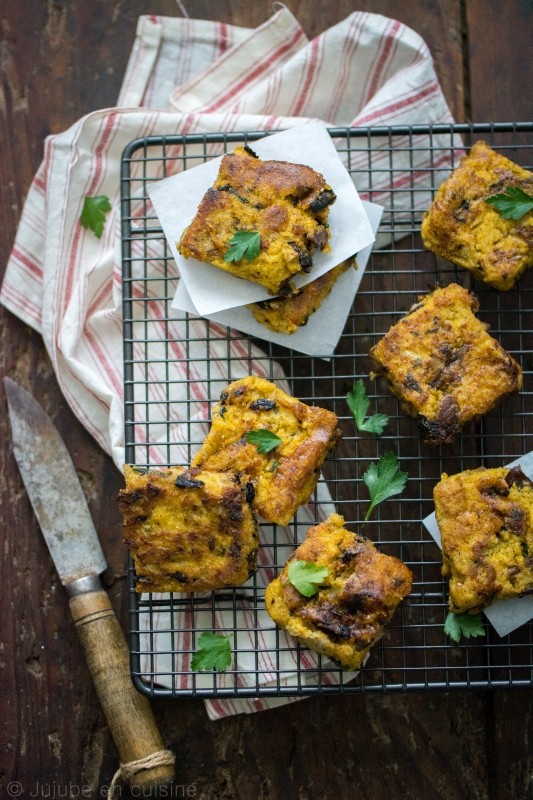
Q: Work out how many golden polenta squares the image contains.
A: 8